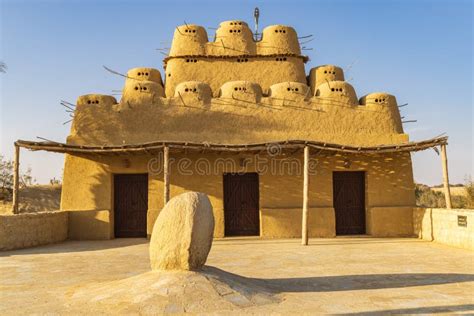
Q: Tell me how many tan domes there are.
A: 12